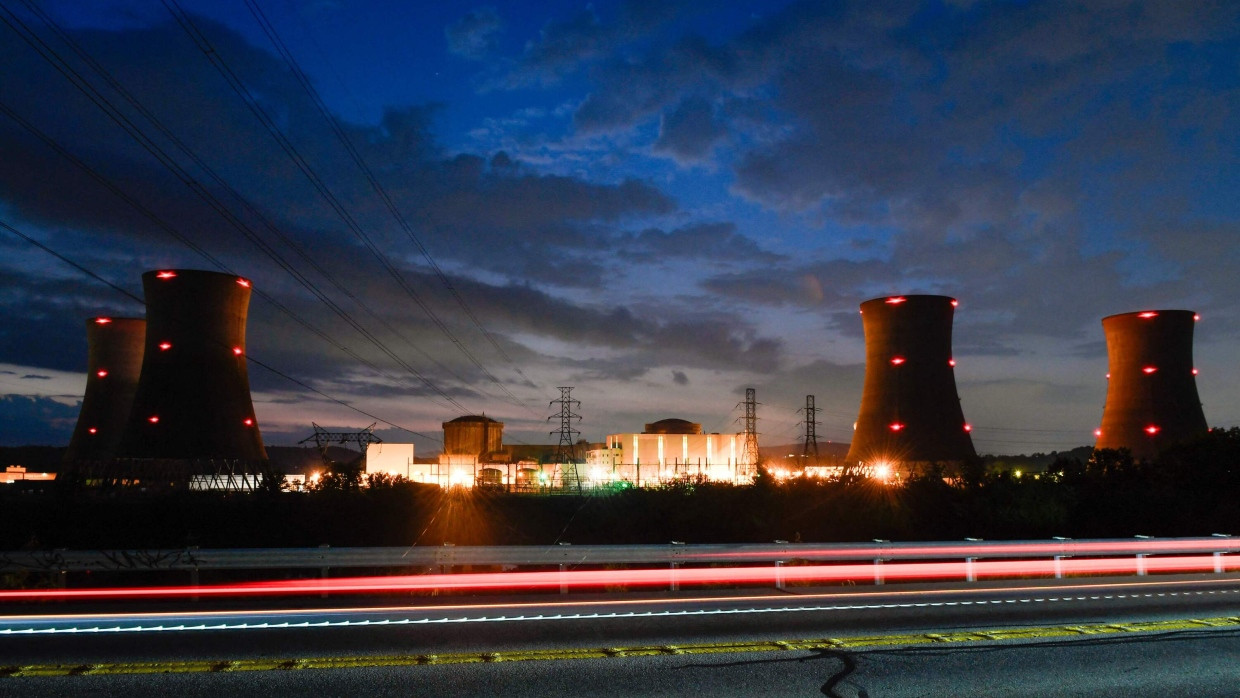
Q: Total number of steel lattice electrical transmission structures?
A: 4